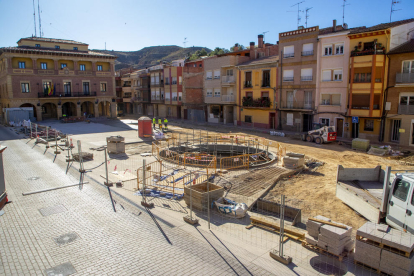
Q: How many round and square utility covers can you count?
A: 4